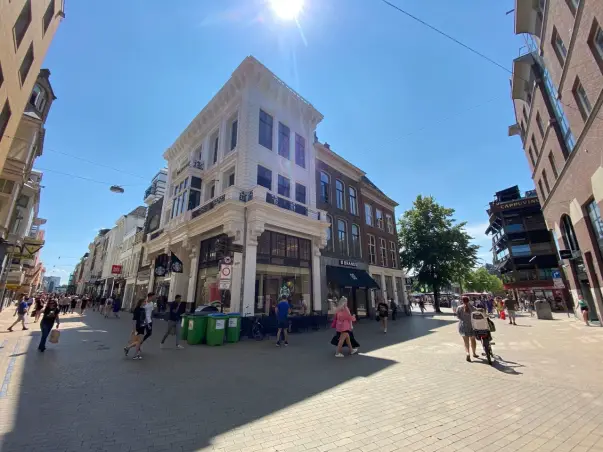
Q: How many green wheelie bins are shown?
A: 4